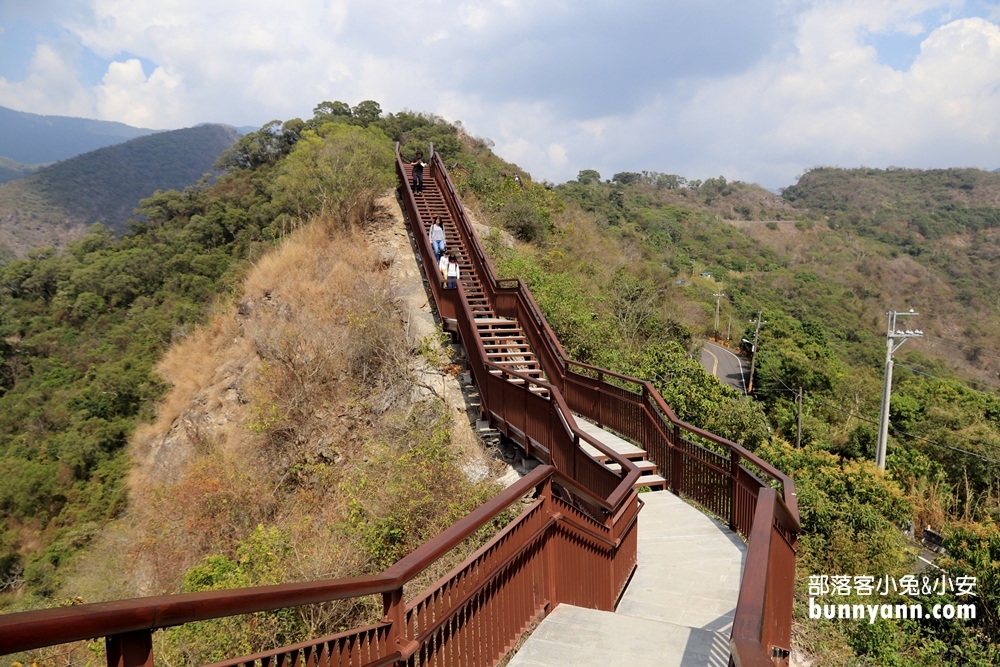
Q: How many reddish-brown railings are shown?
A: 2